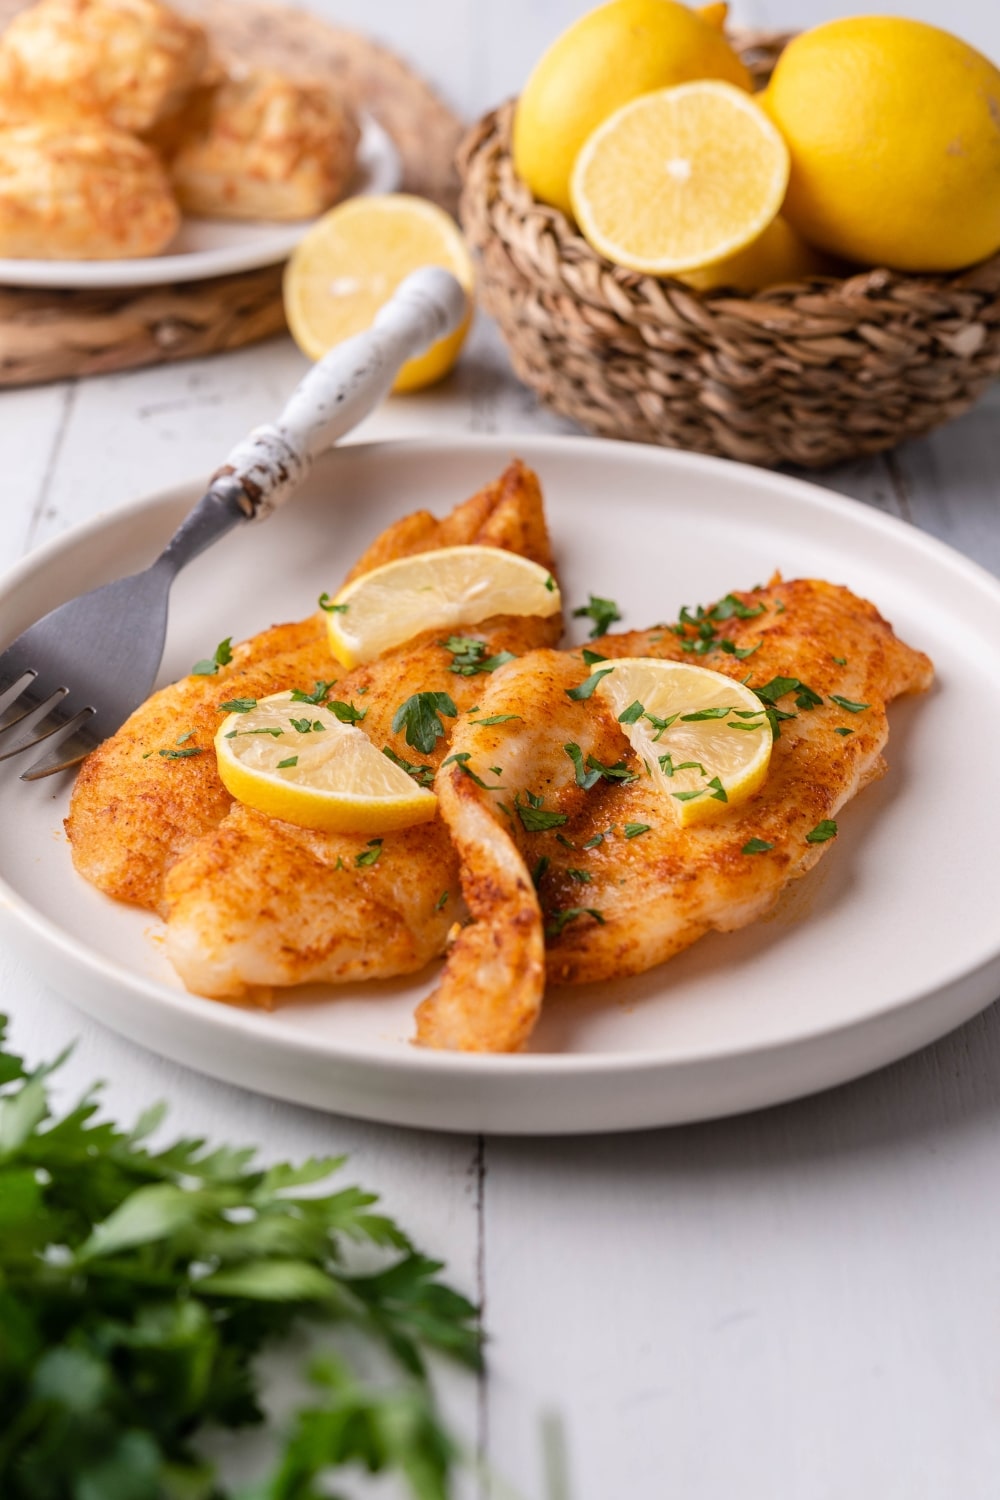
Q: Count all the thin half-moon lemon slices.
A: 3